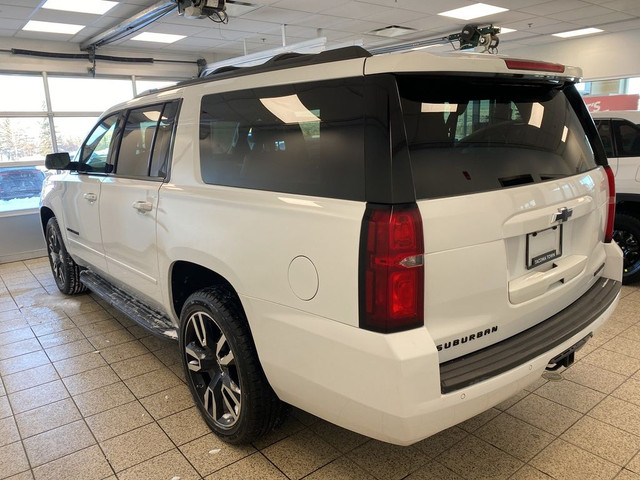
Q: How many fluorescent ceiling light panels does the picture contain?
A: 6